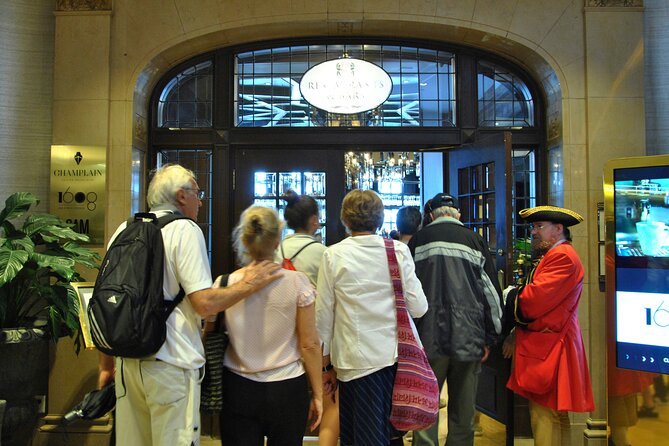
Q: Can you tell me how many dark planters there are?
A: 1